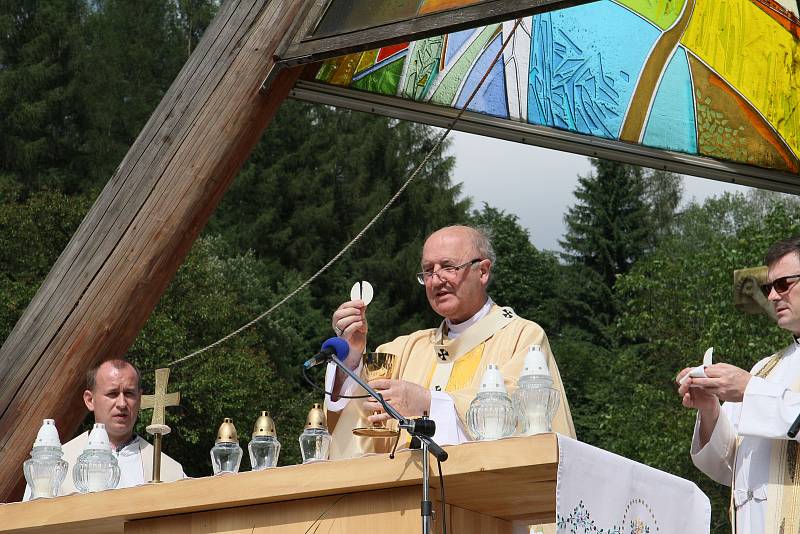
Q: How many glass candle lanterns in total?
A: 7